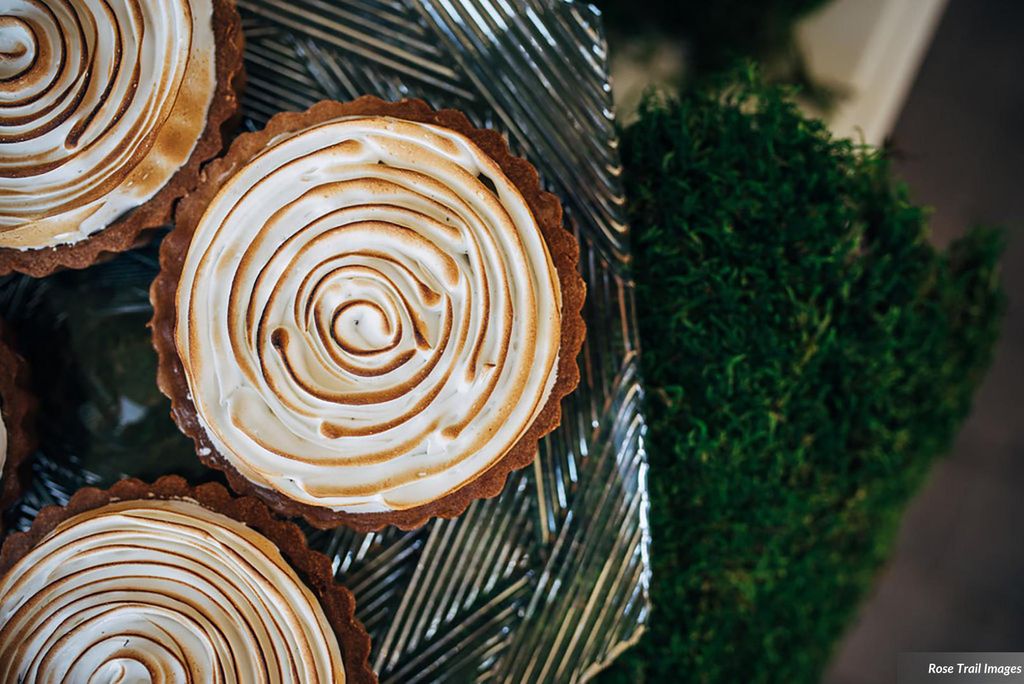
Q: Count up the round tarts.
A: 4